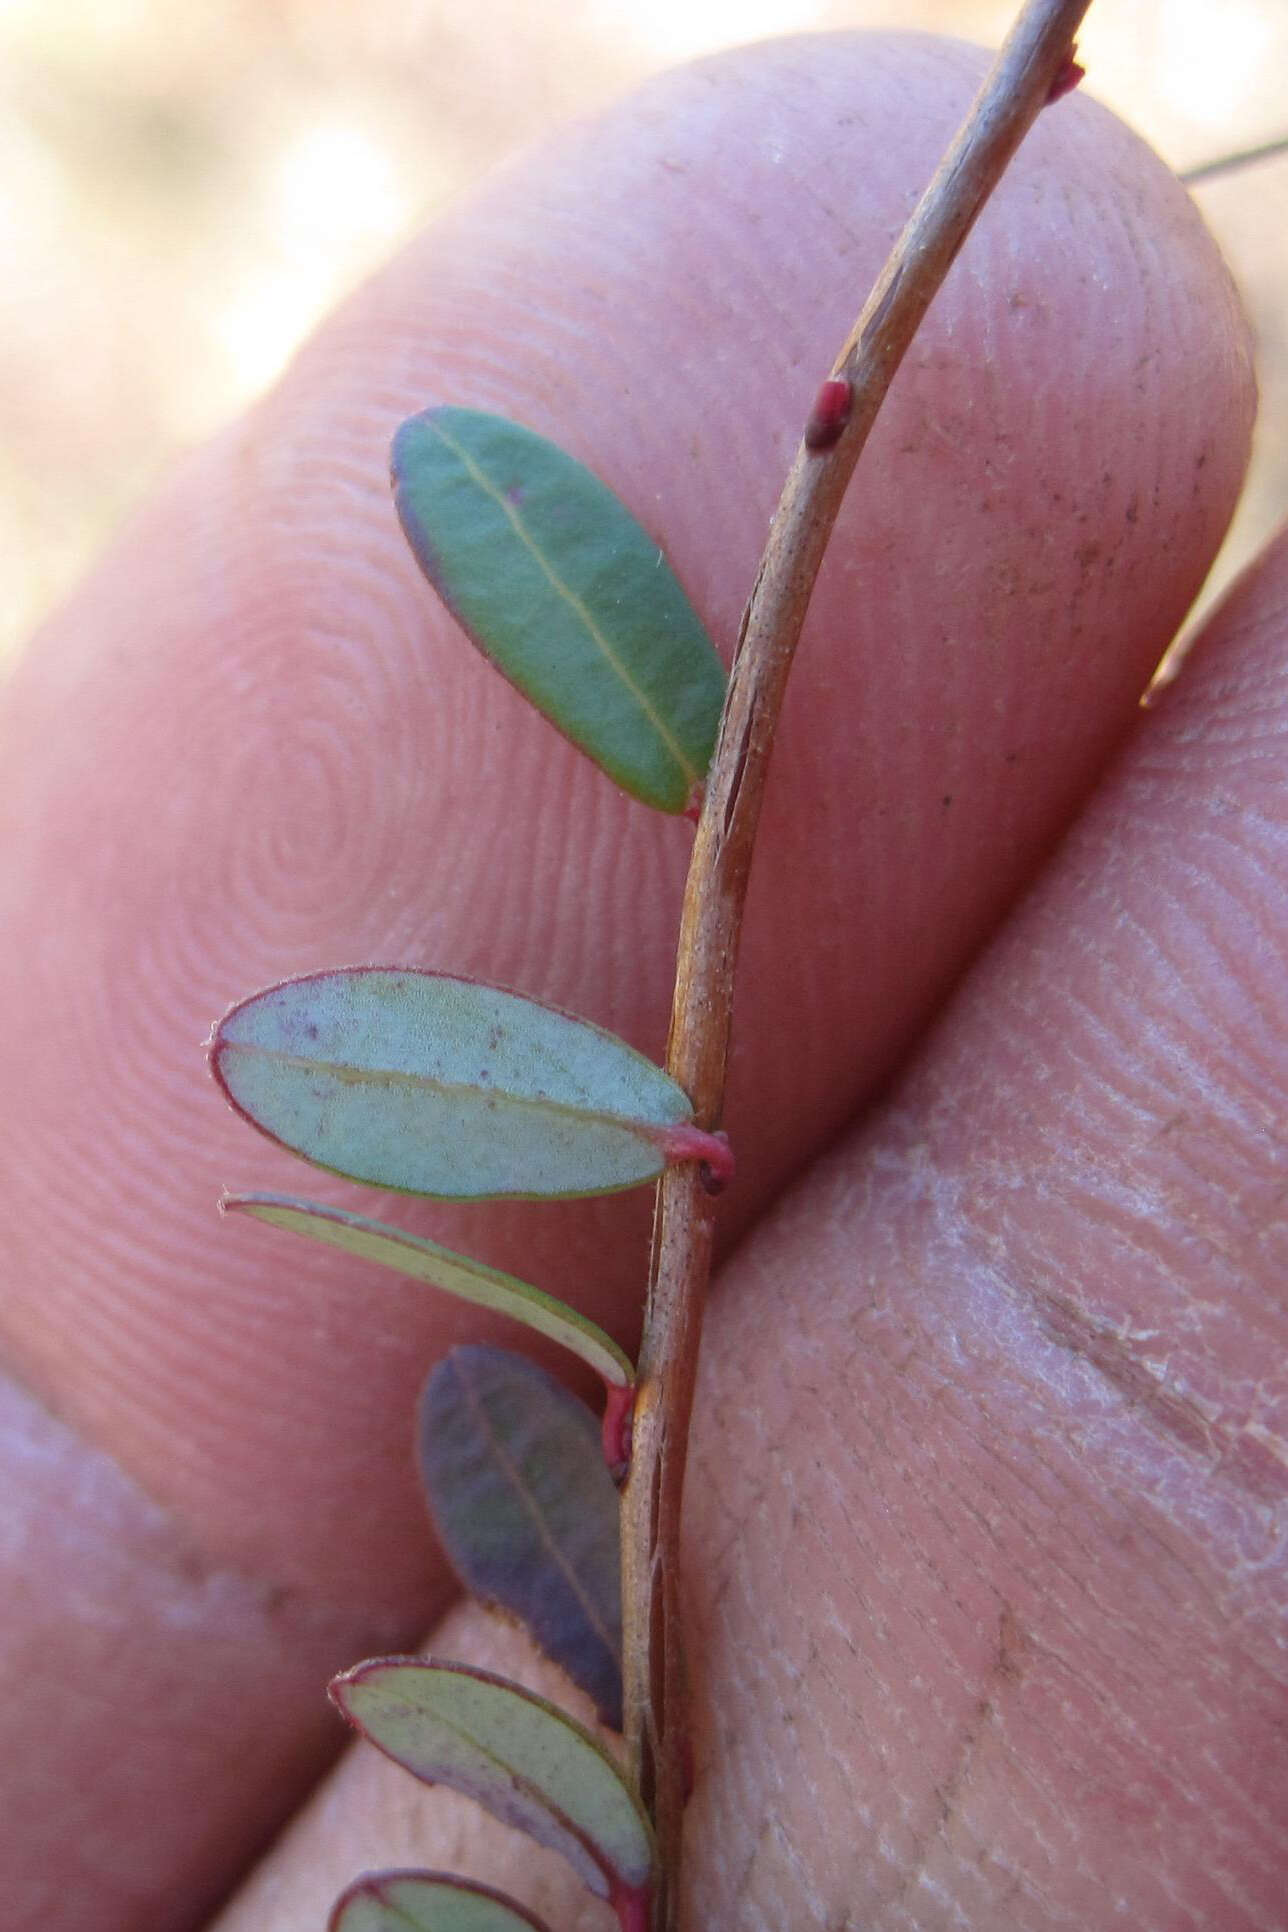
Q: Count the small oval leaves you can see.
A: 6